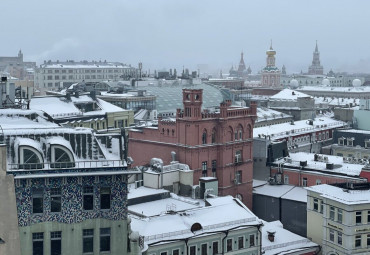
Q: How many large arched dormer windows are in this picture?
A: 2